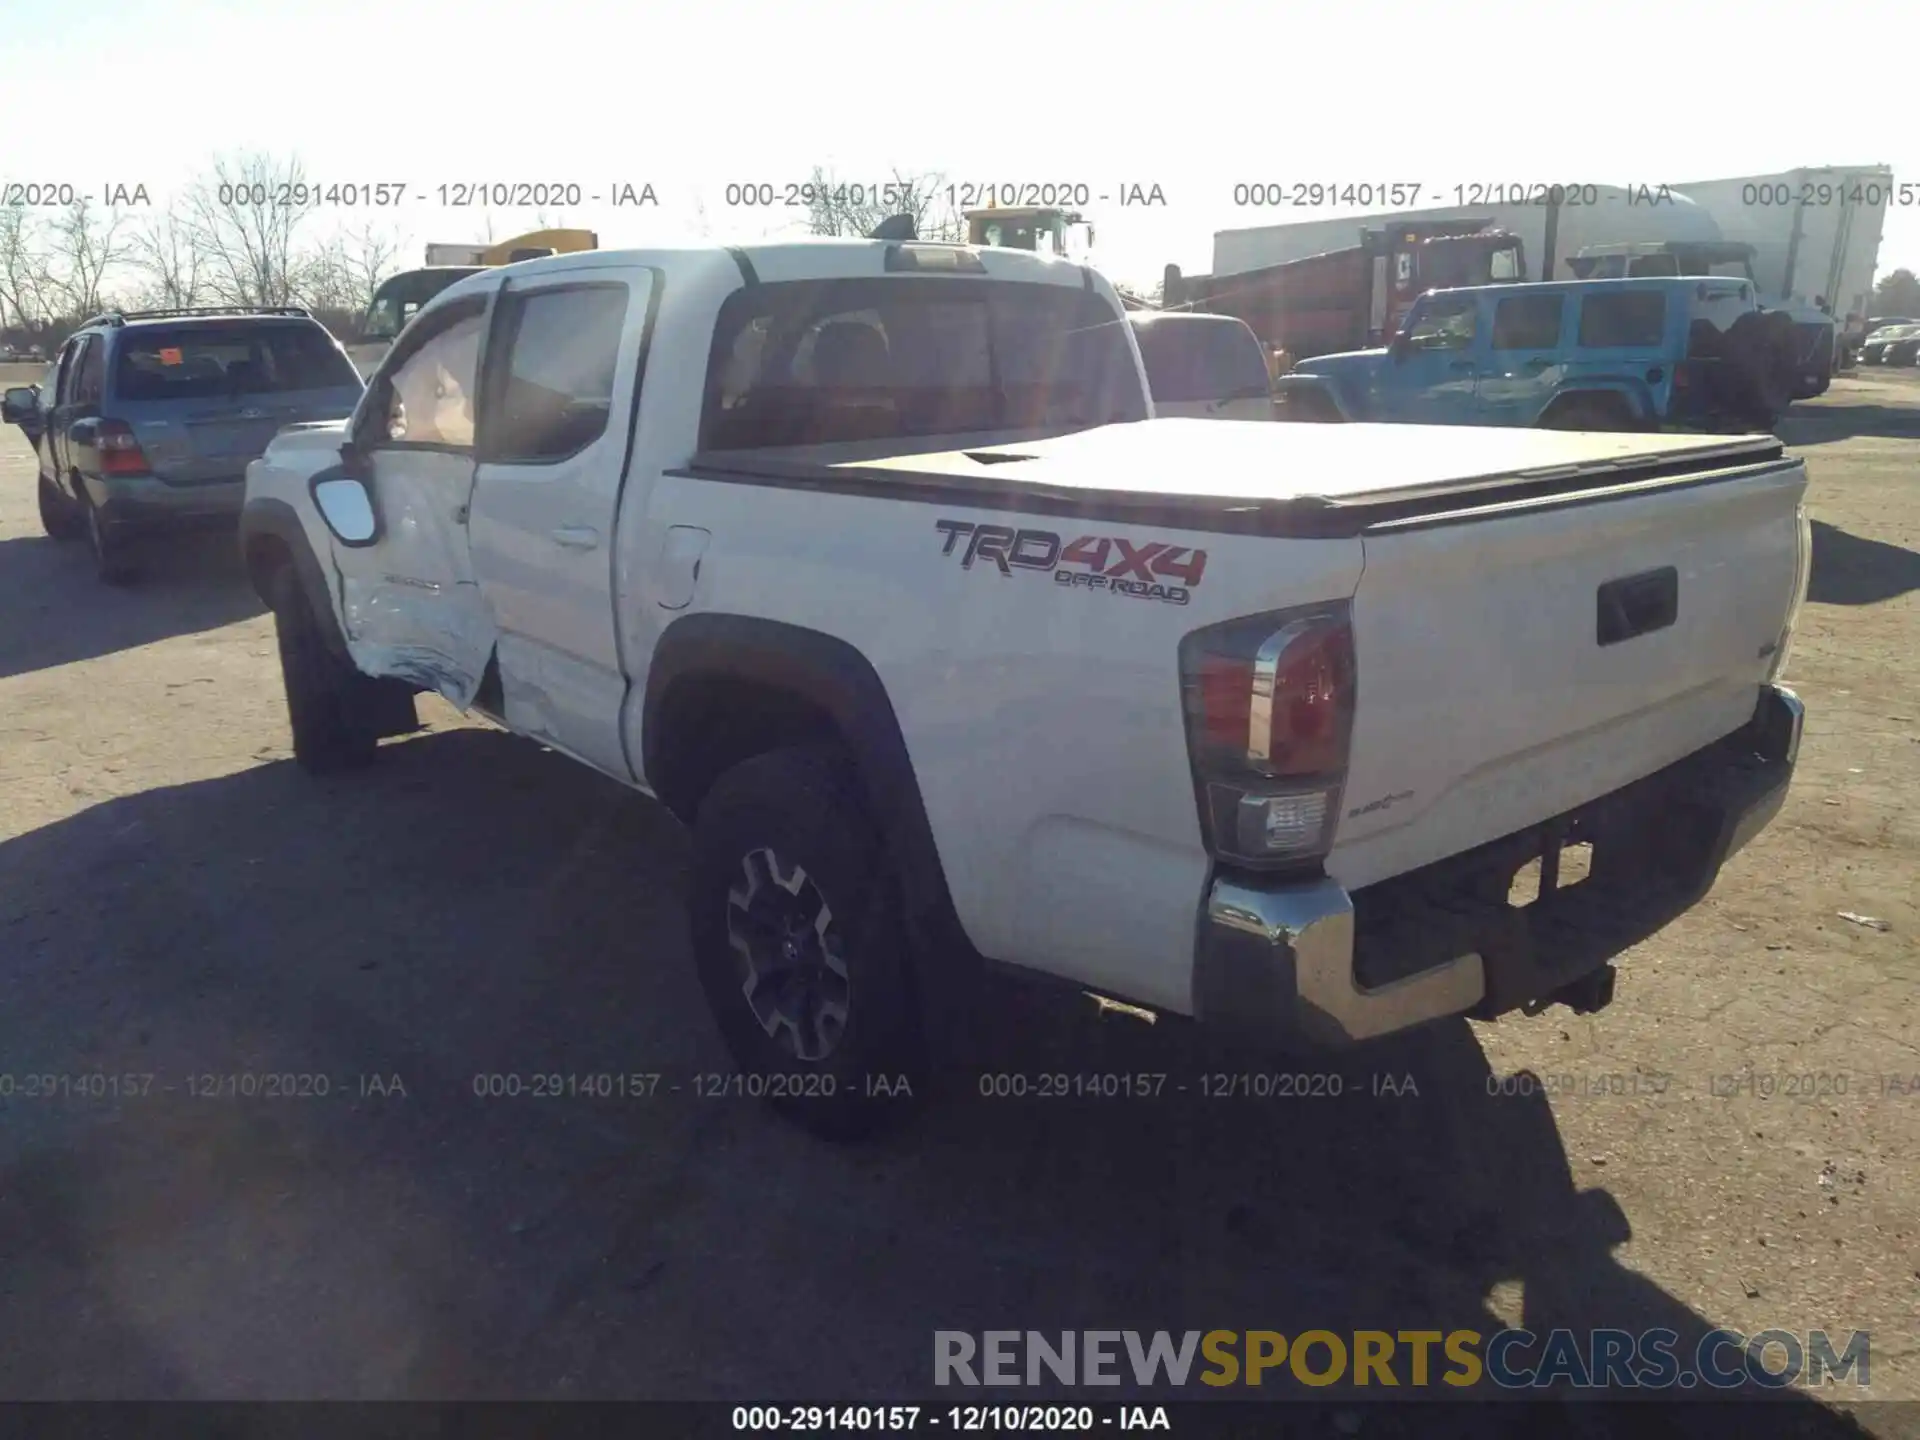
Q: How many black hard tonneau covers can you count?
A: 1